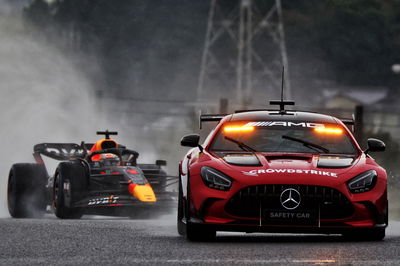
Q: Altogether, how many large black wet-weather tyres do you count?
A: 2